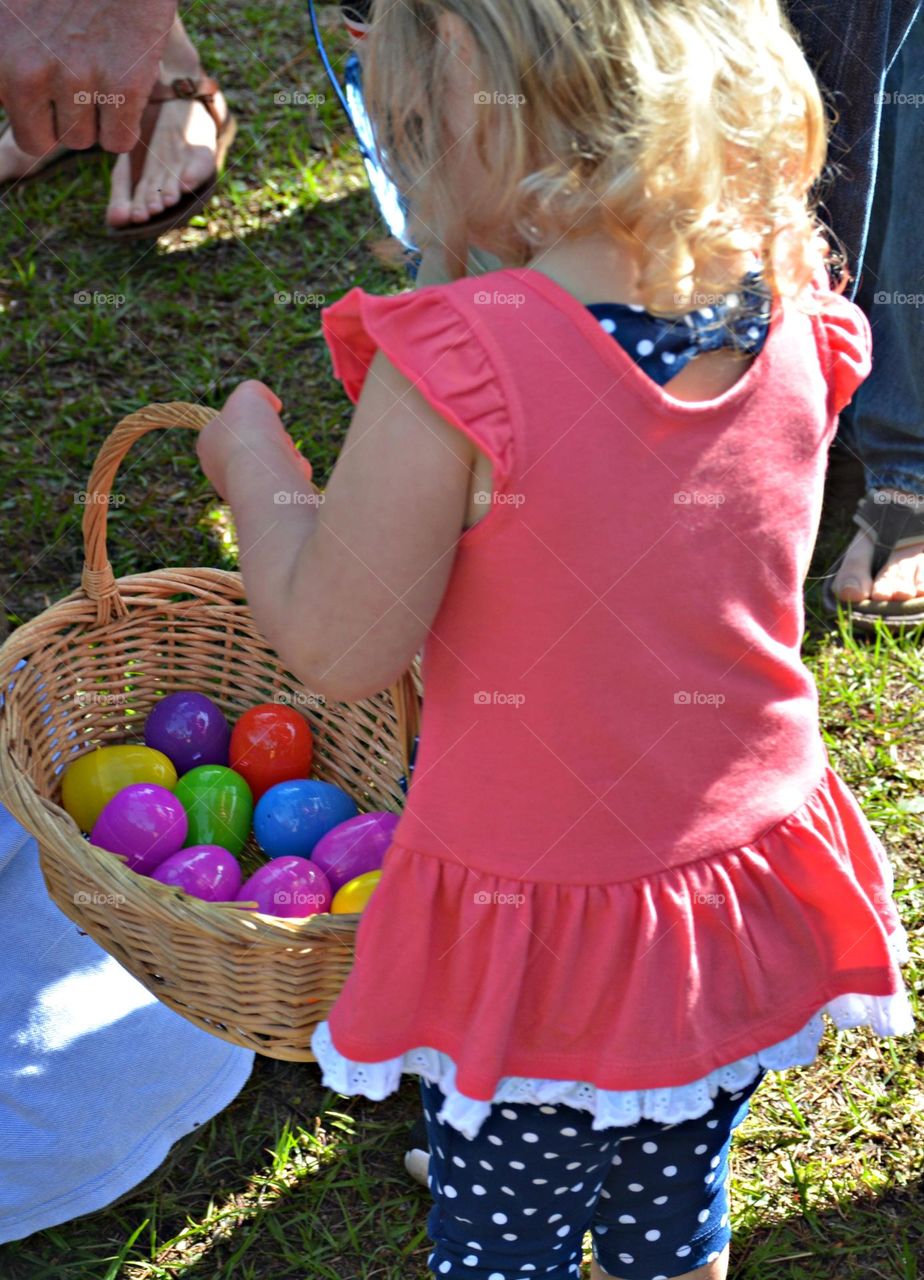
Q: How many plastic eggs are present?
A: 10